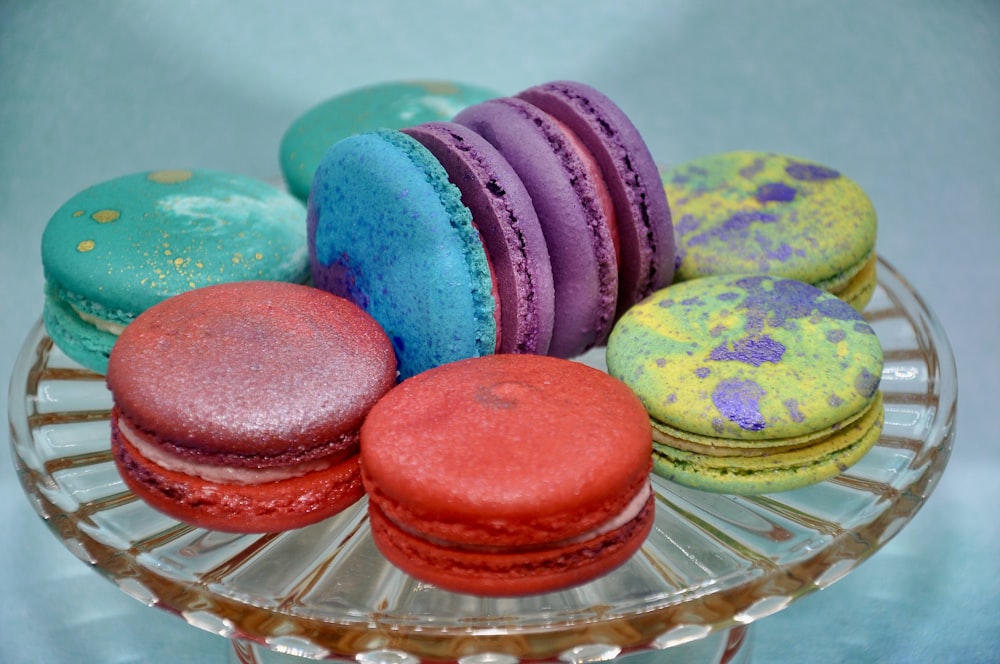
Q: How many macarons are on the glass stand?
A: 8